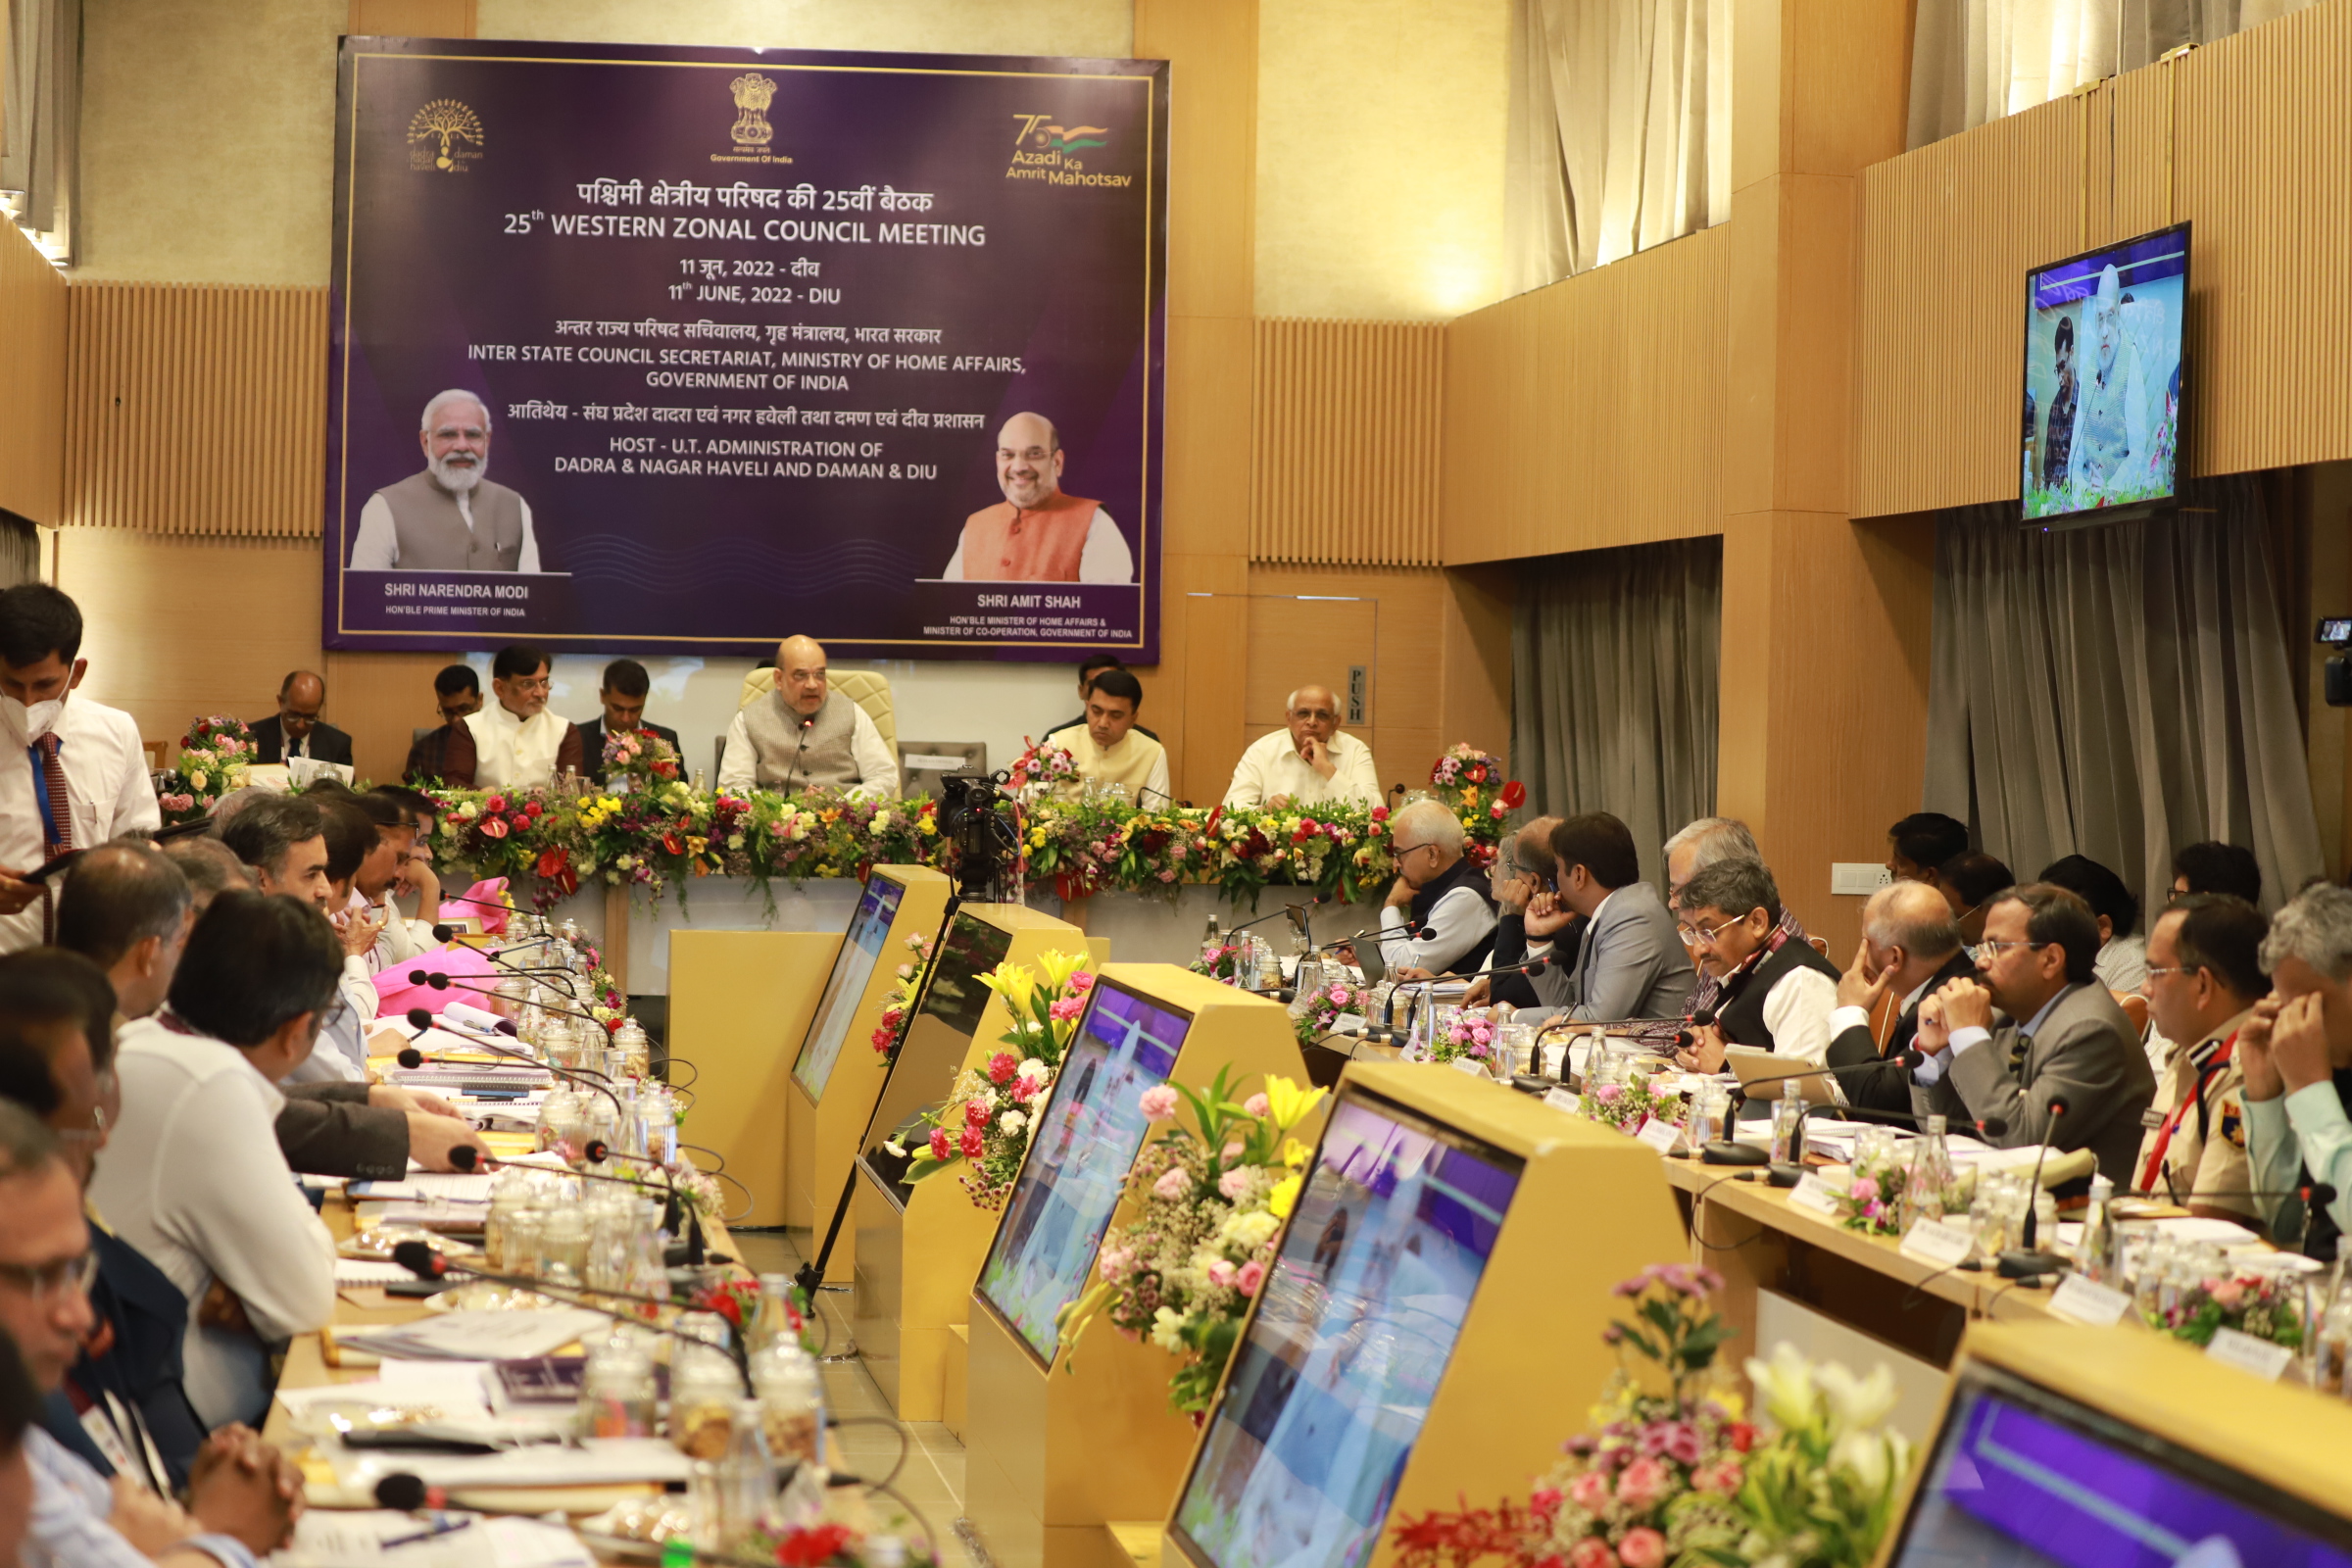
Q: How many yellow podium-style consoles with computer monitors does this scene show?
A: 5